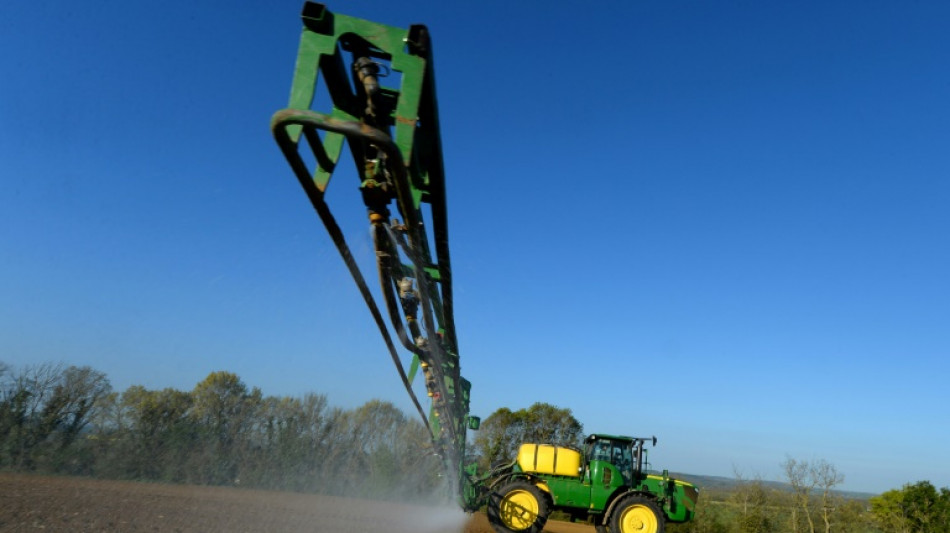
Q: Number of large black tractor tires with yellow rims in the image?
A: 2